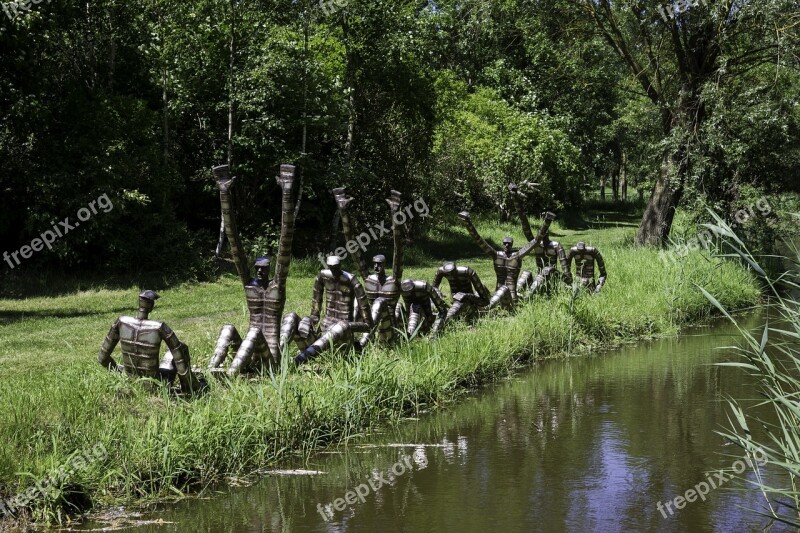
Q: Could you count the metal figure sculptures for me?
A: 9